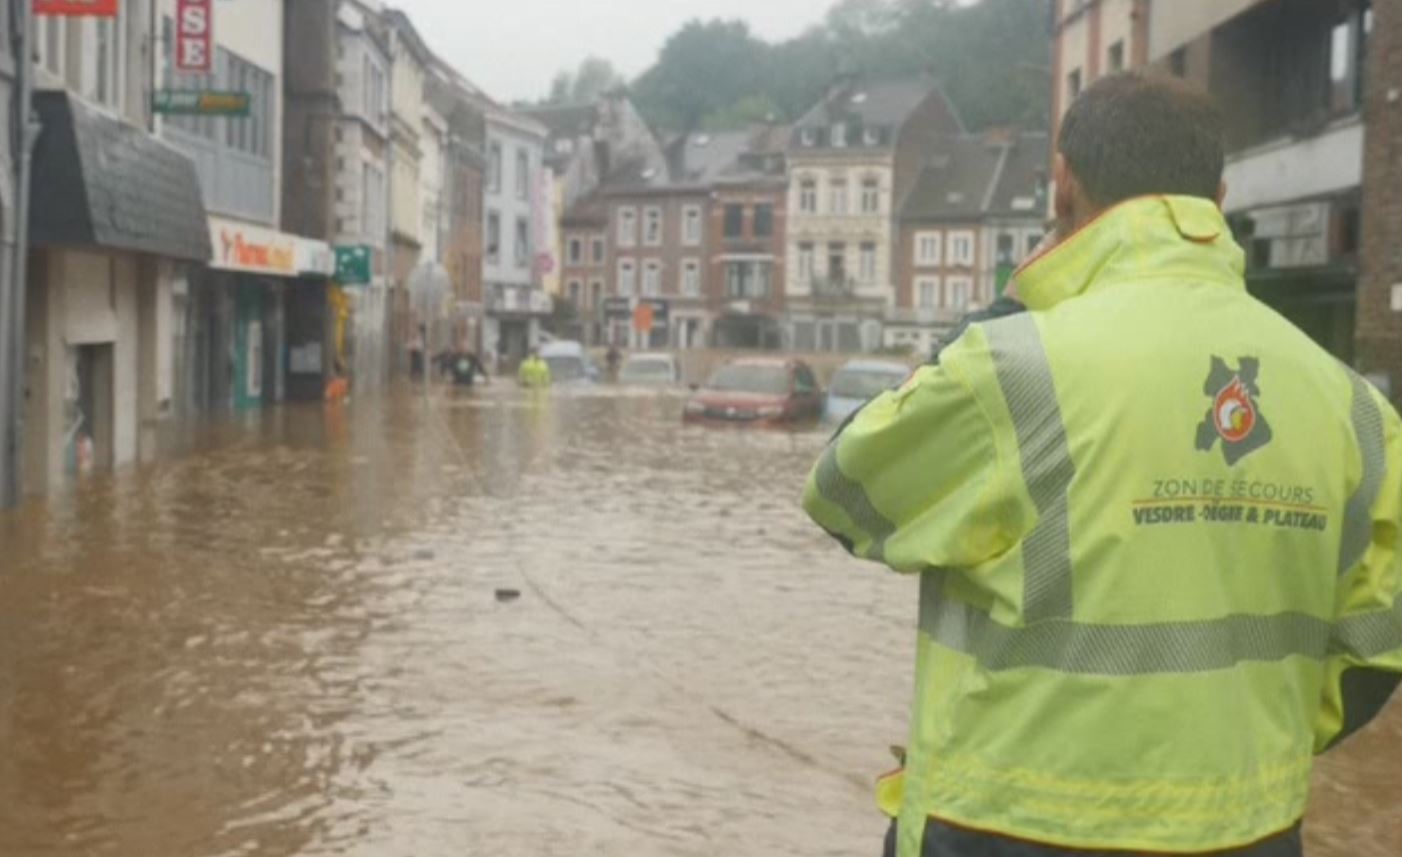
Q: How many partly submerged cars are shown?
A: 4